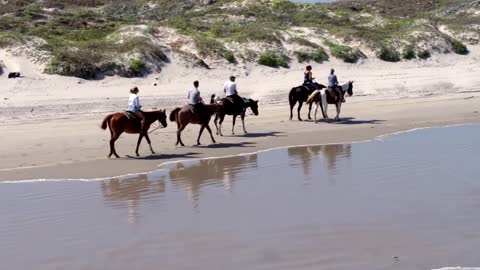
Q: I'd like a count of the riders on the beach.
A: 5